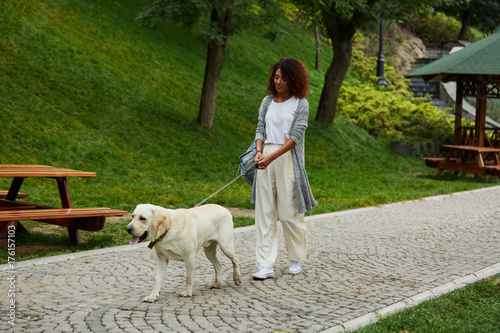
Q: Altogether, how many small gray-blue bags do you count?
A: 1